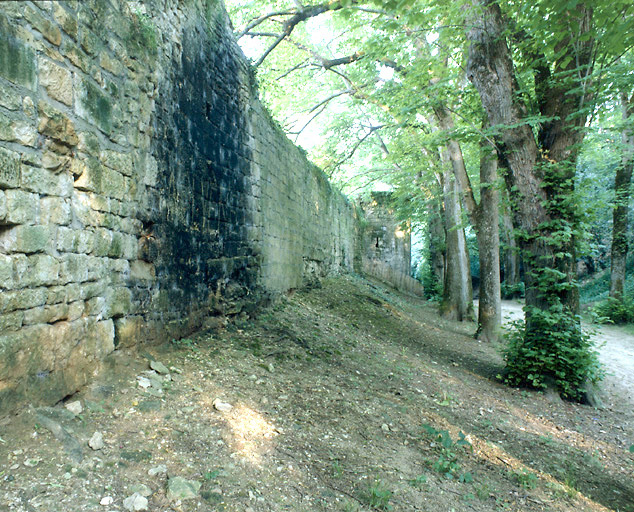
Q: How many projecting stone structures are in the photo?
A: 1